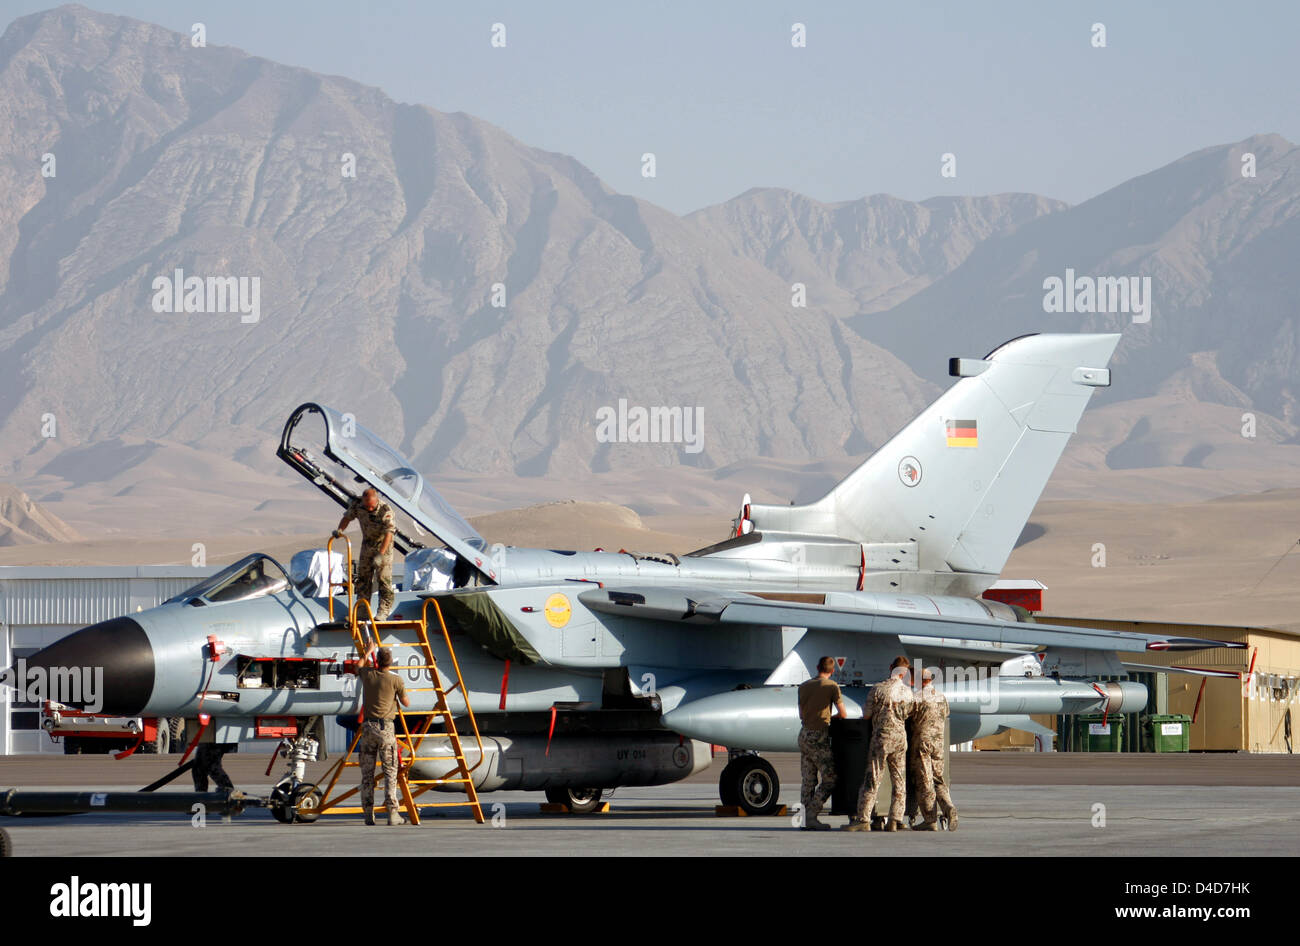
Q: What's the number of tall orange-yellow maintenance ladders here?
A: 1